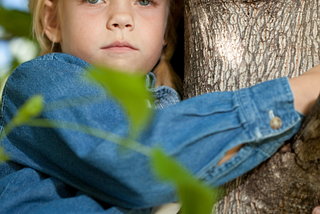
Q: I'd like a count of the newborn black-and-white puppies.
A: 0